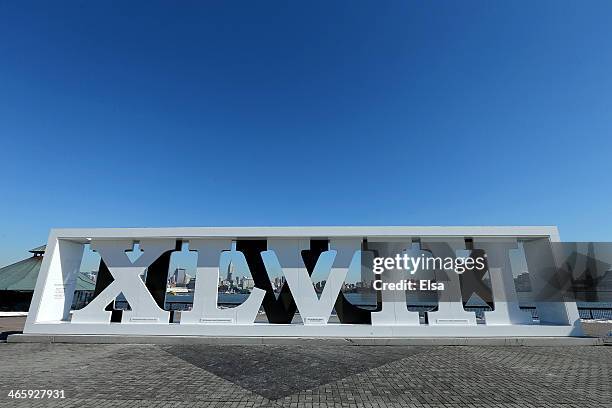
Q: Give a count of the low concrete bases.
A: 1